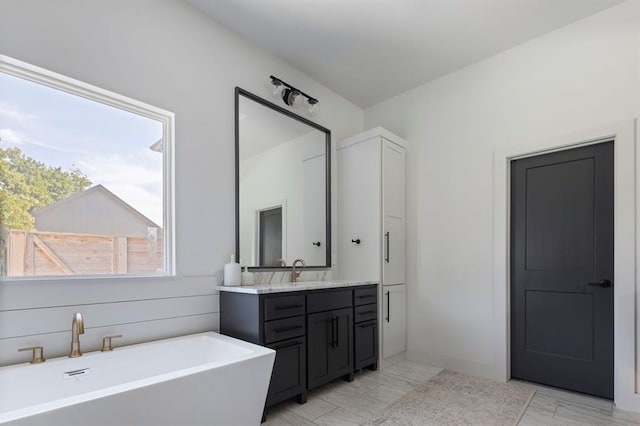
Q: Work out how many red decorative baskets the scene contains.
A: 0